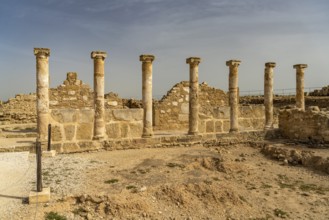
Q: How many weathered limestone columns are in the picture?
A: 7